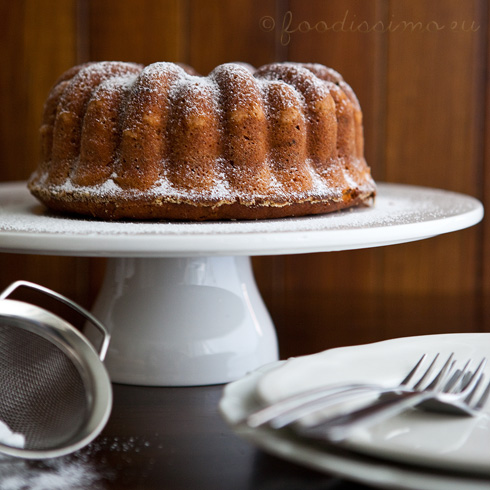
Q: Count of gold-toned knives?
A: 0